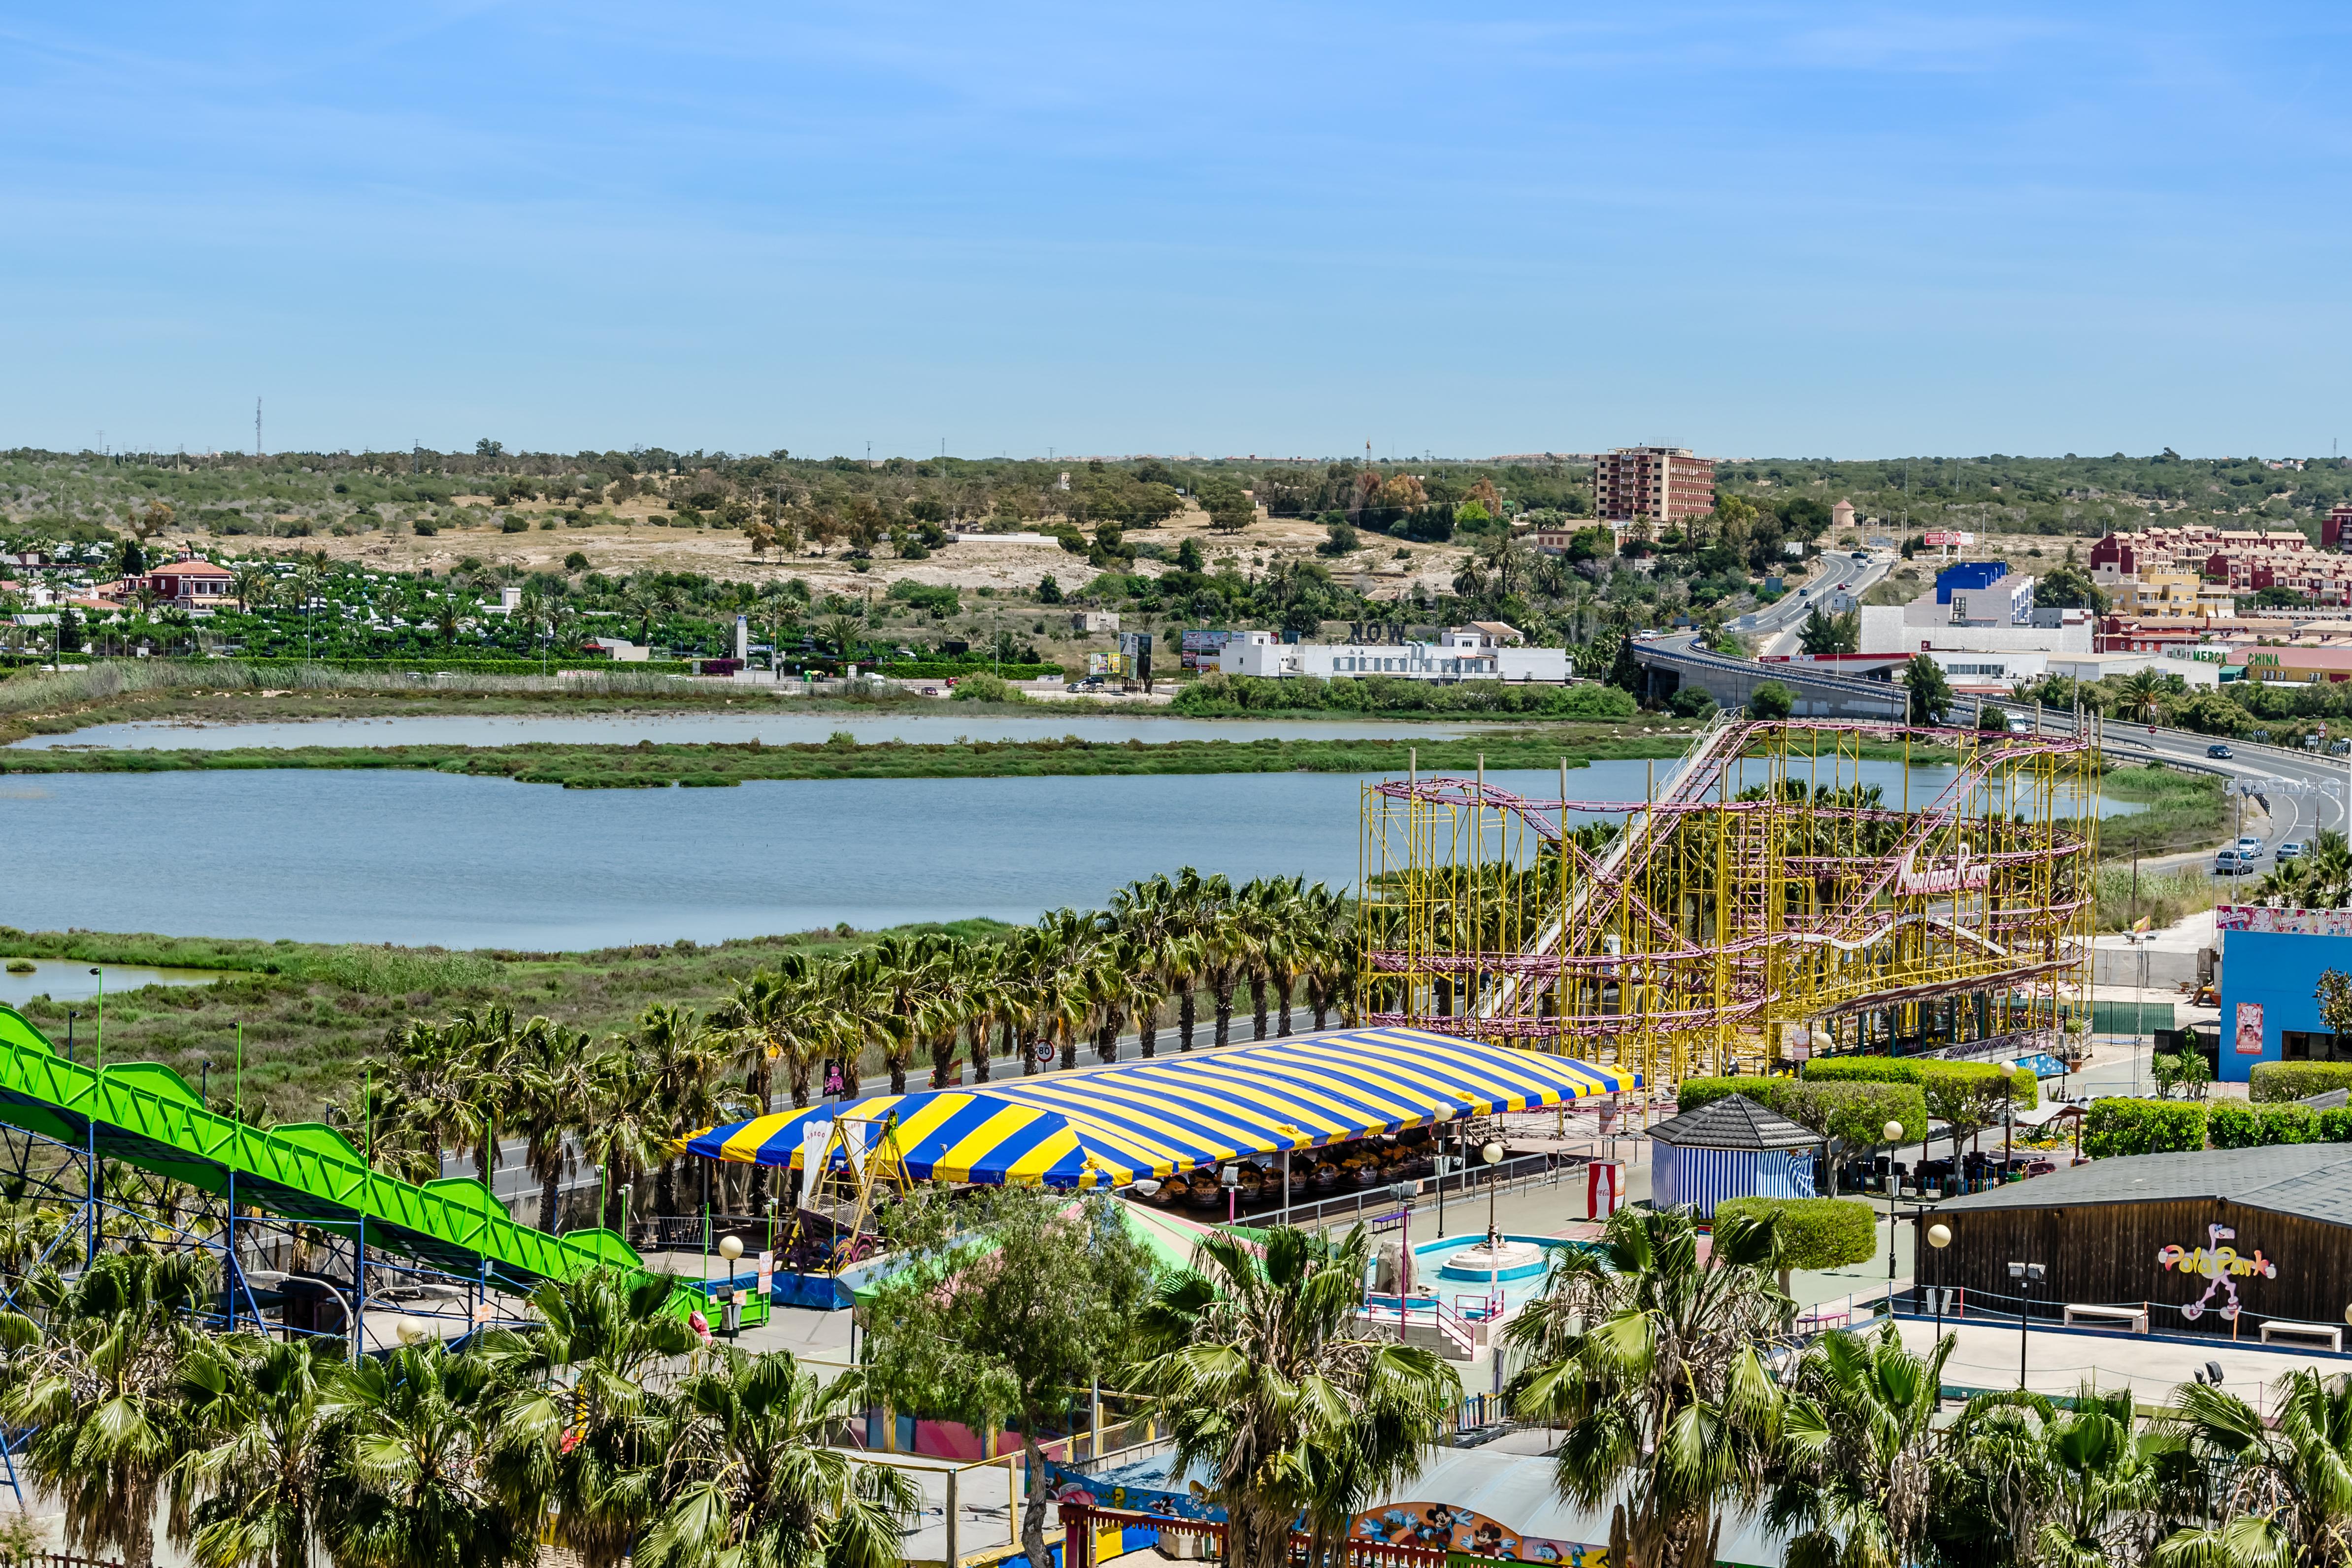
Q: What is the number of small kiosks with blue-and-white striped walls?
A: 1